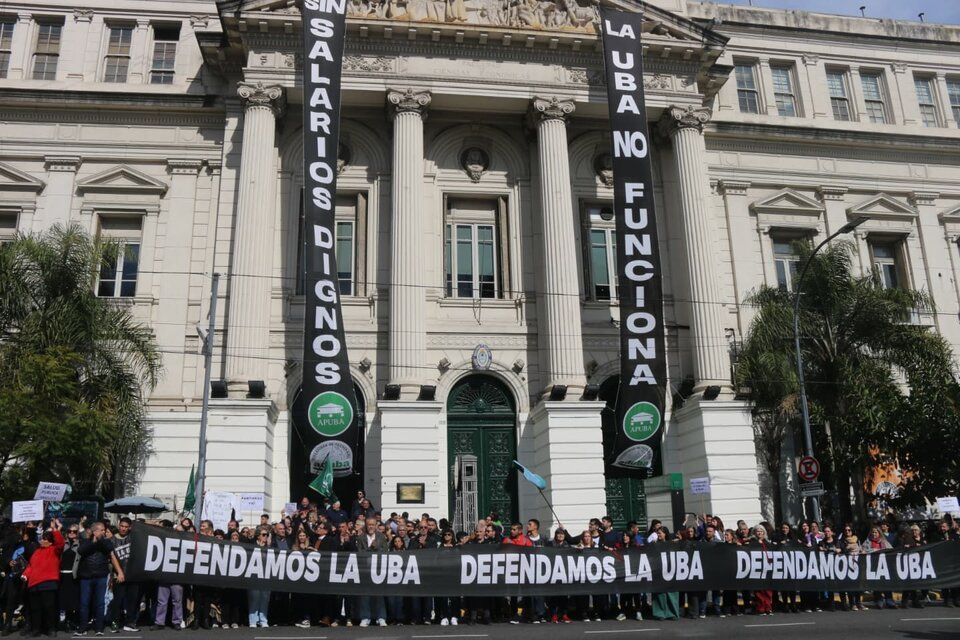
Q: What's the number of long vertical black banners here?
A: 2